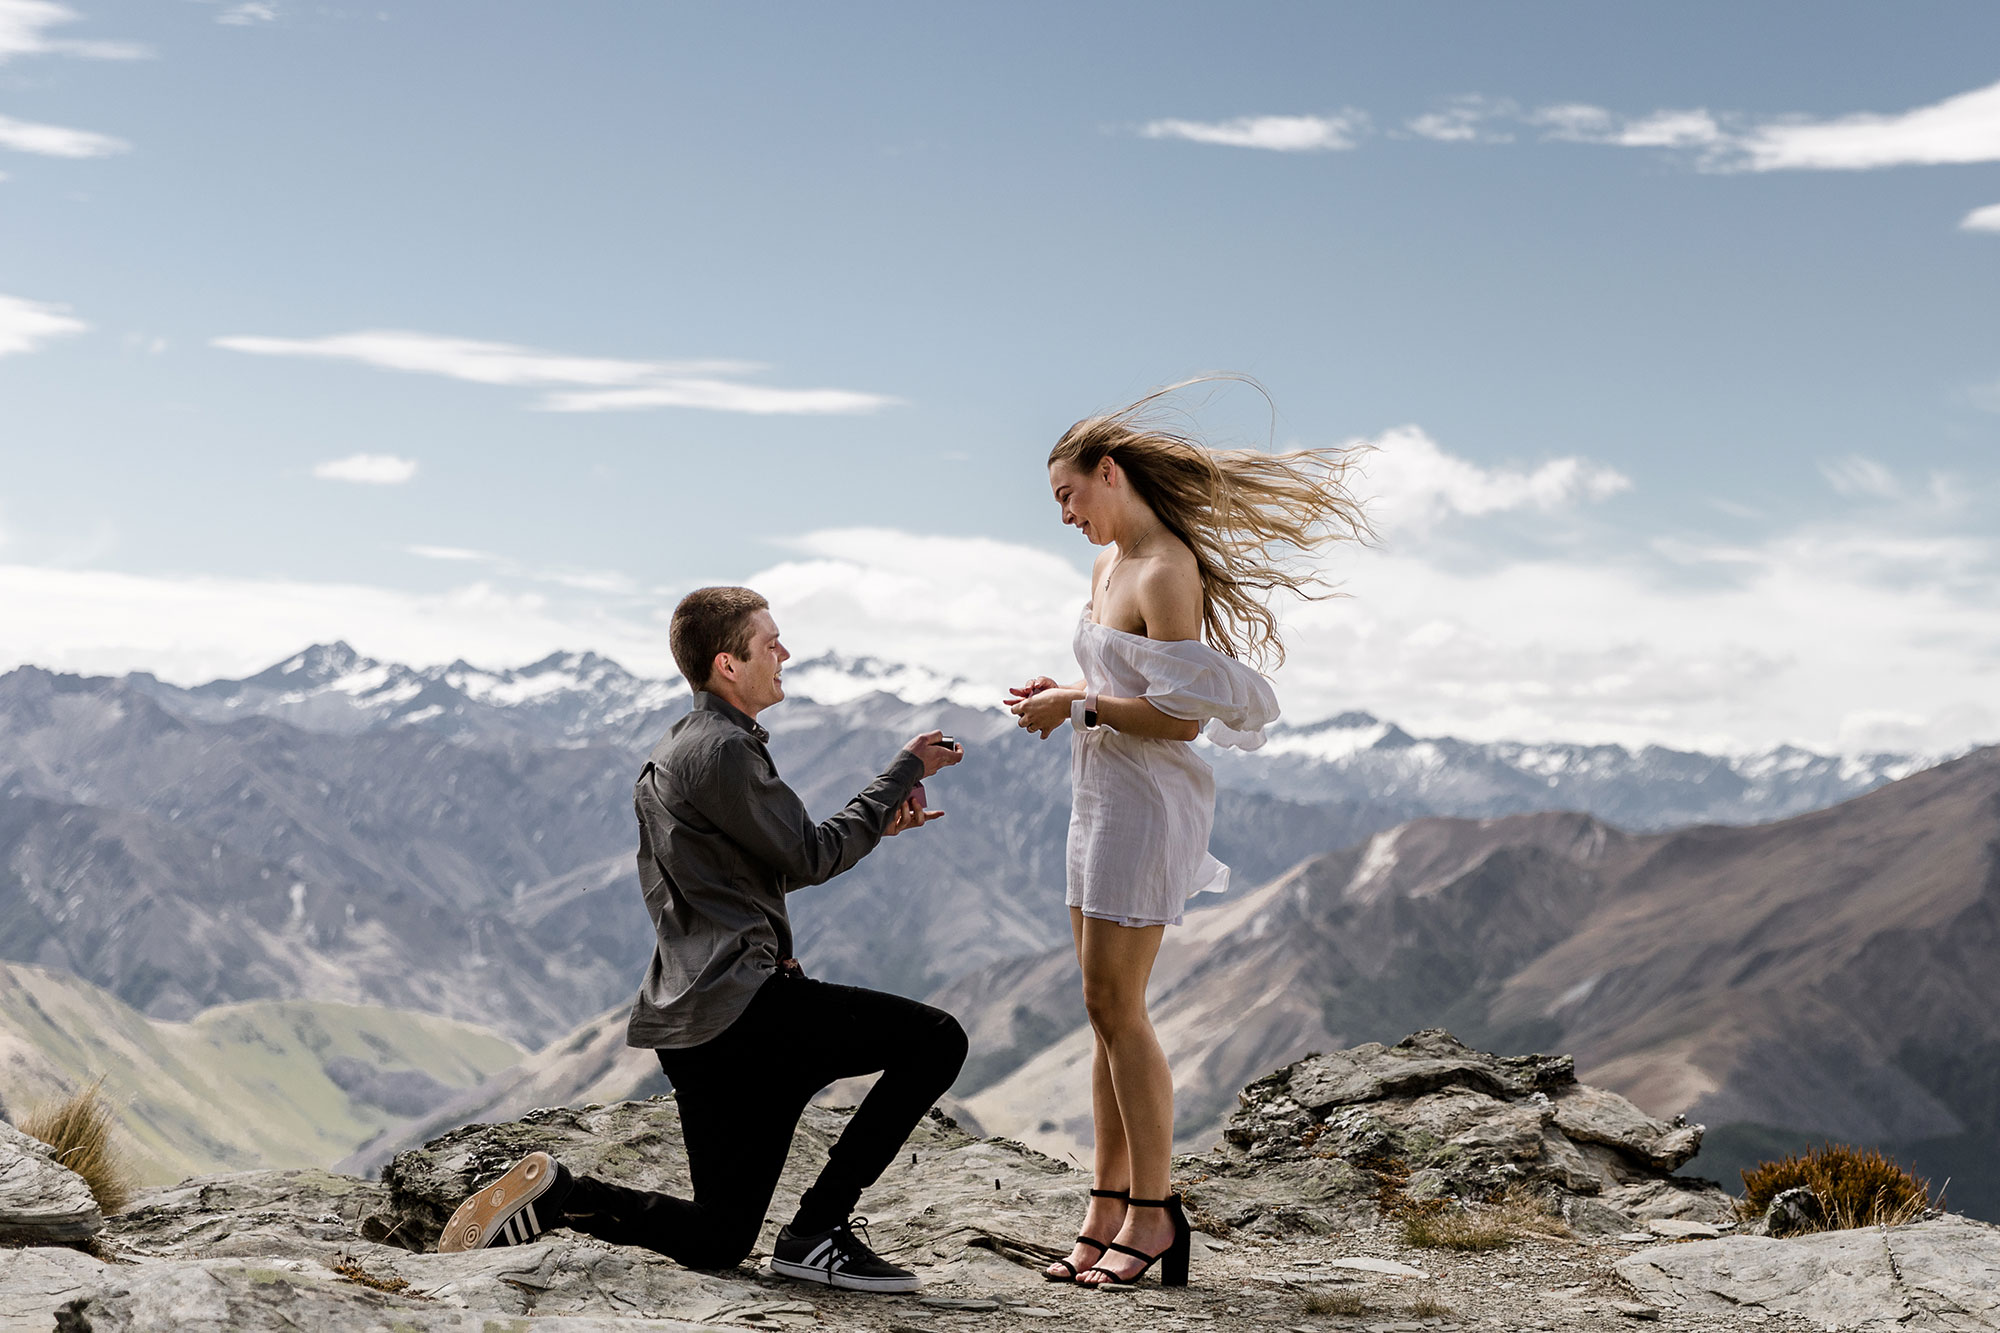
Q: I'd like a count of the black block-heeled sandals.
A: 2